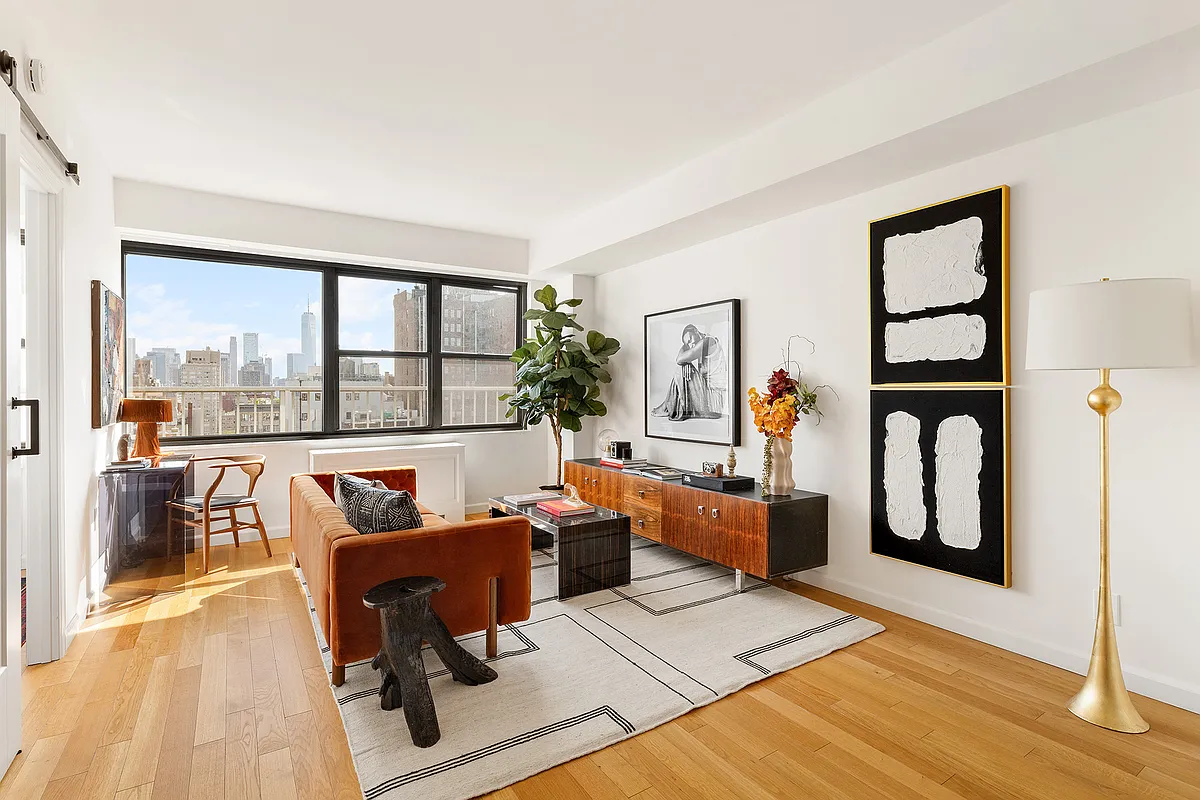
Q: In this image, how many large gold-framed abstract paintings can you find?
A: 2